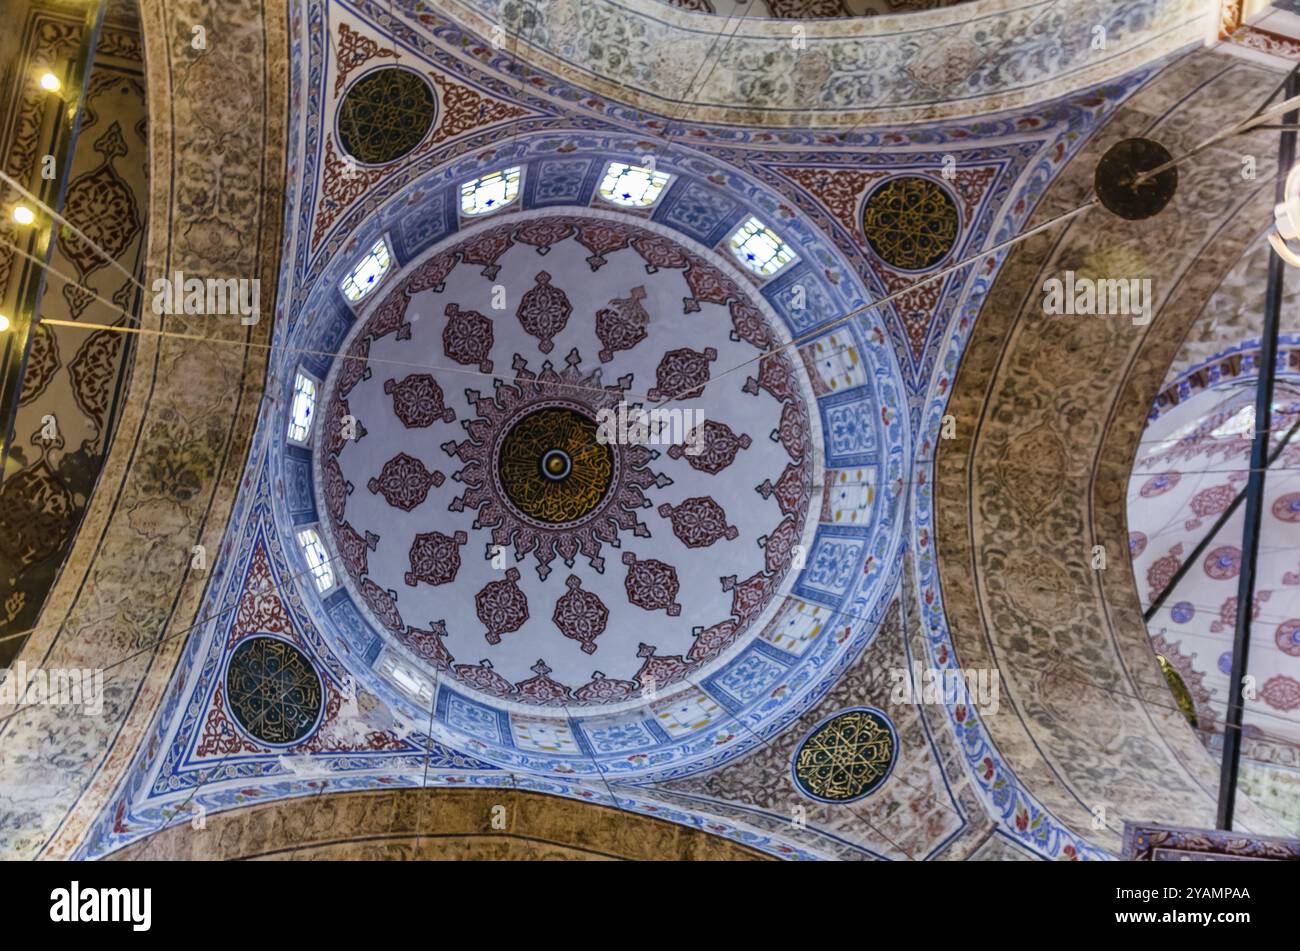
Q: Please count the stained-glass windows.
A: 12